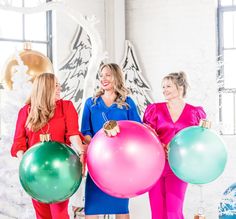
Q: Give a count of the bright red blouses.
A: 1